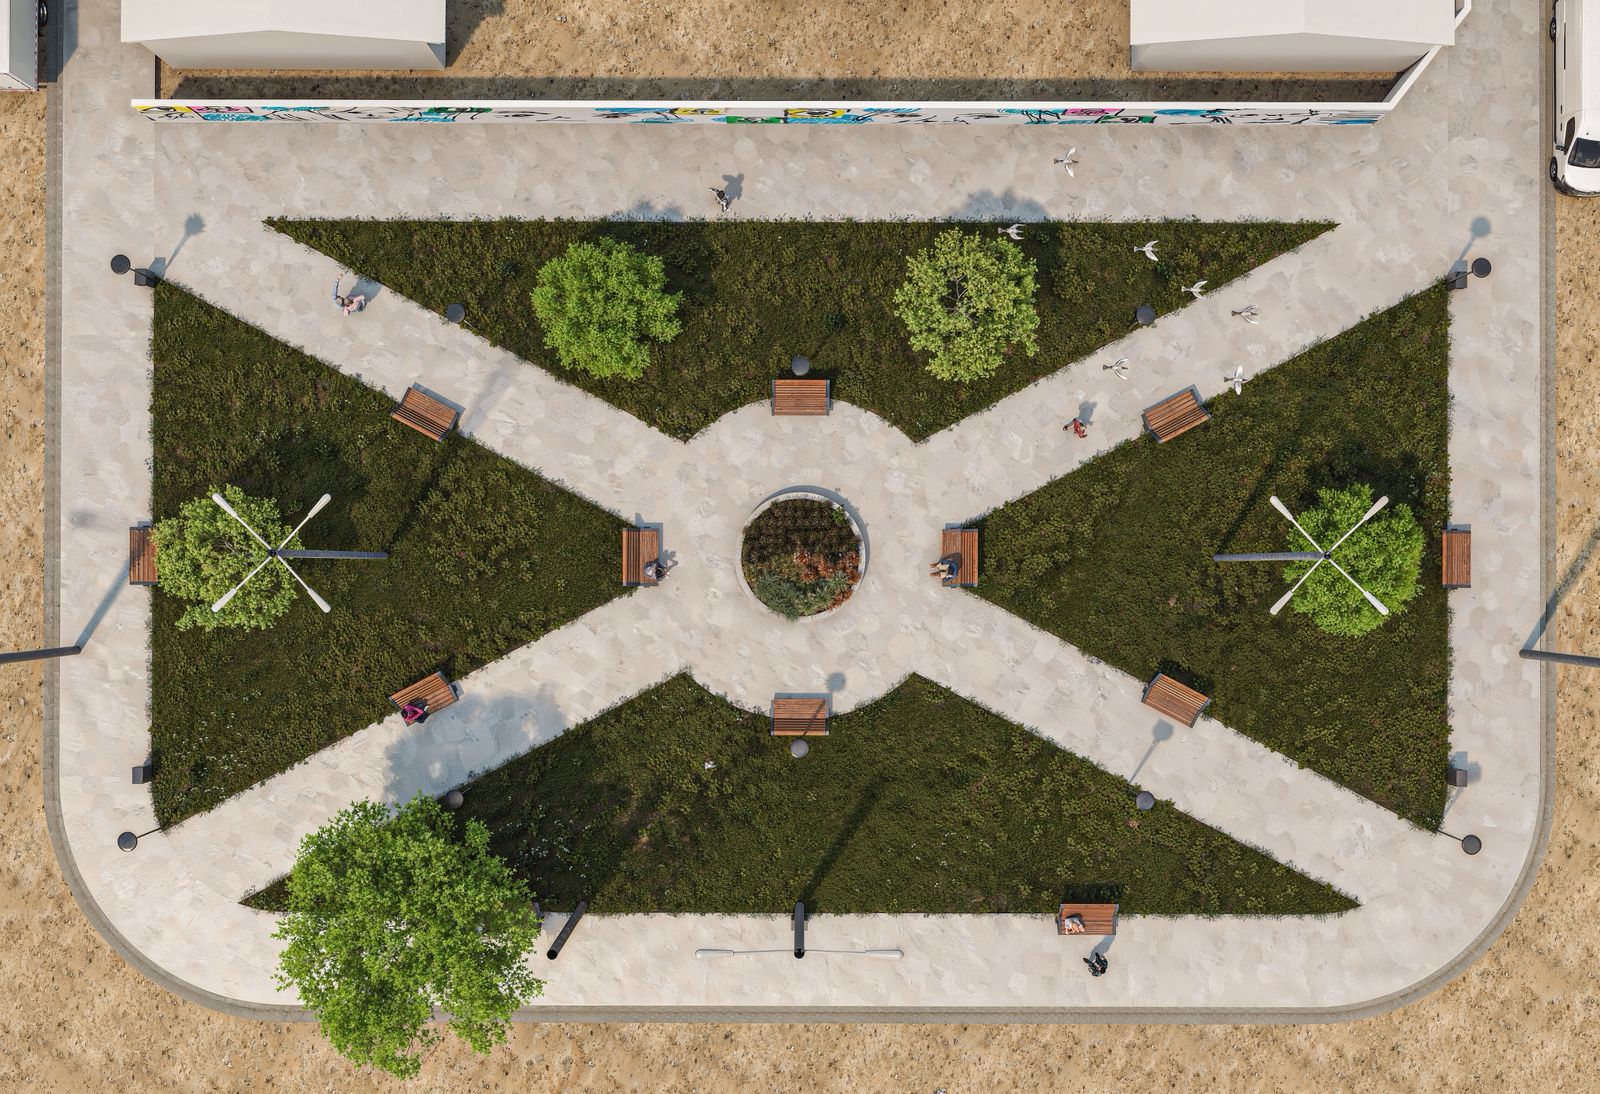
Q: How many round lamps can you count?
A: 10